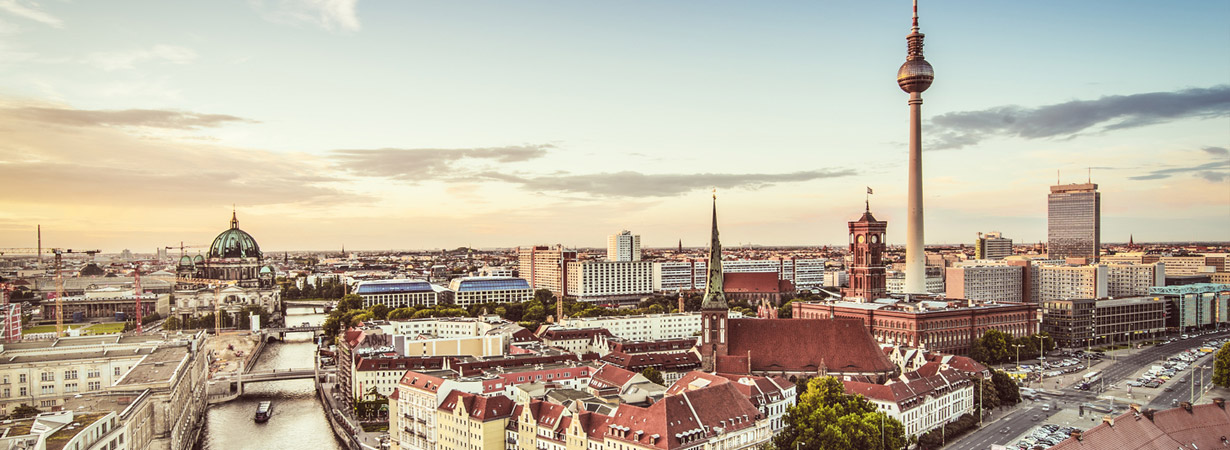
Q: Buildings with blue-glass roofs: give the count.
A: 2